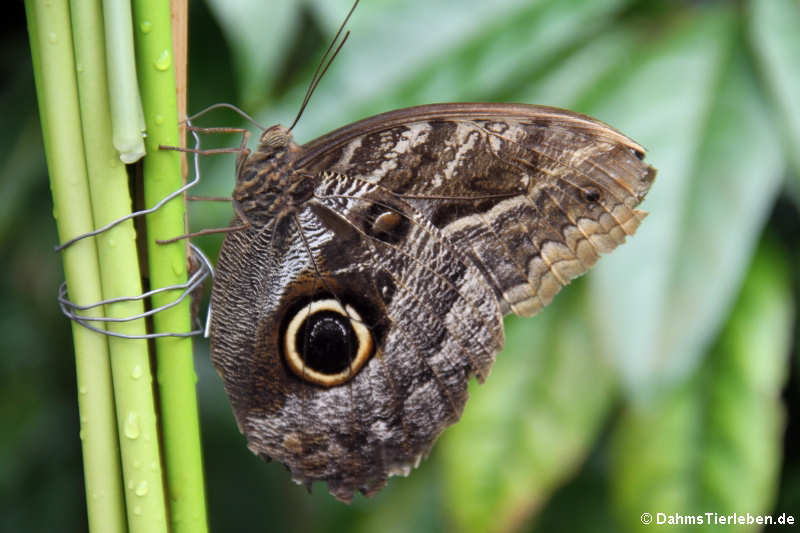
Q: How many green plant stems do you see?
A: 4